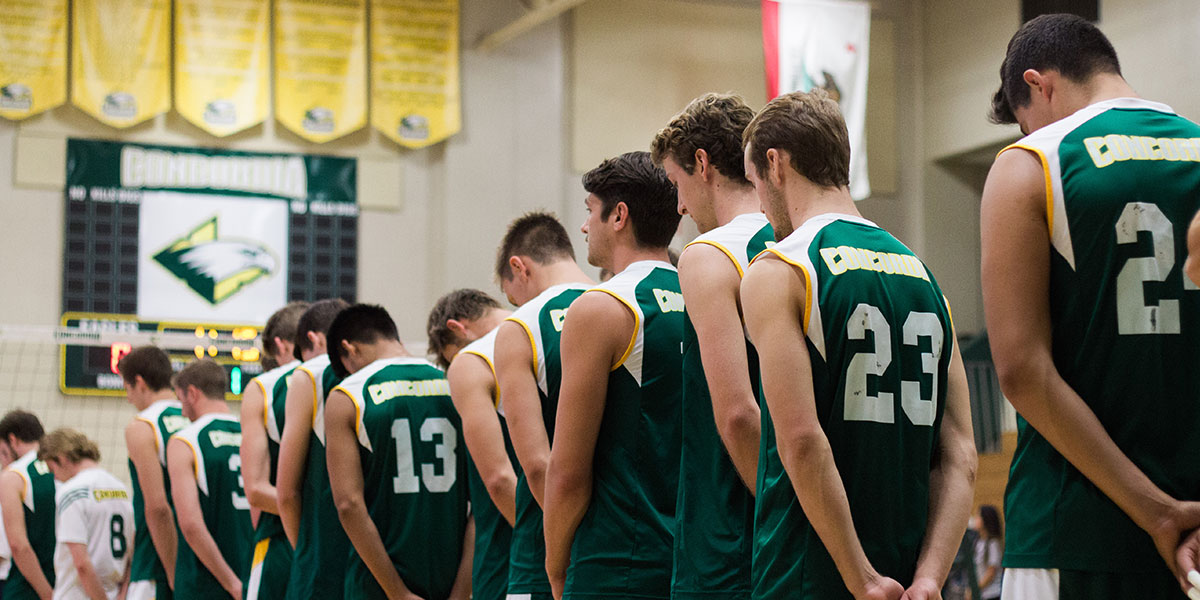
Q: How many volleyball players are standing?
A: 13